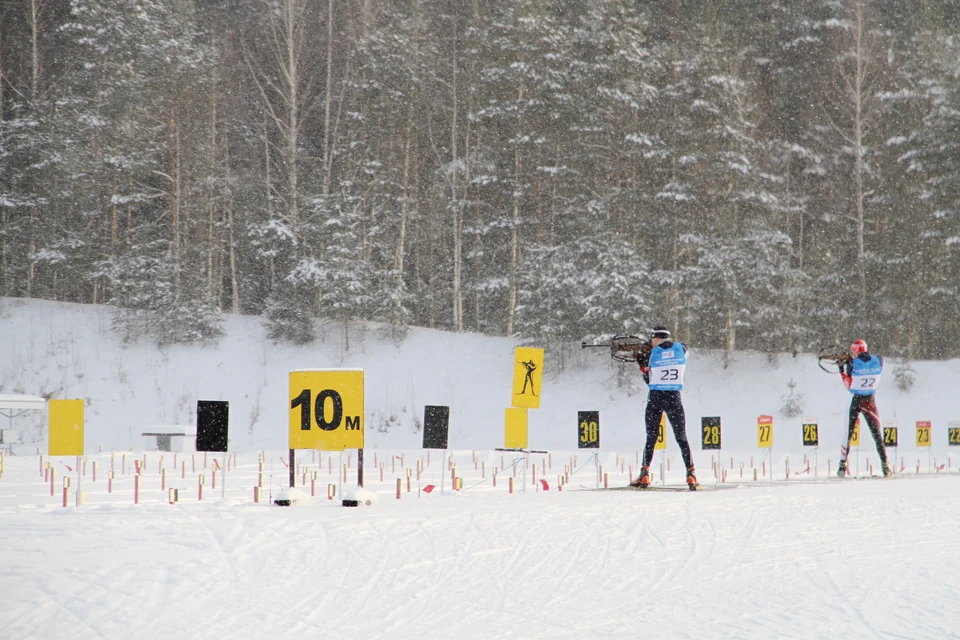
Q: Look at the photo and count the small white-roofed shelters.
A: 2